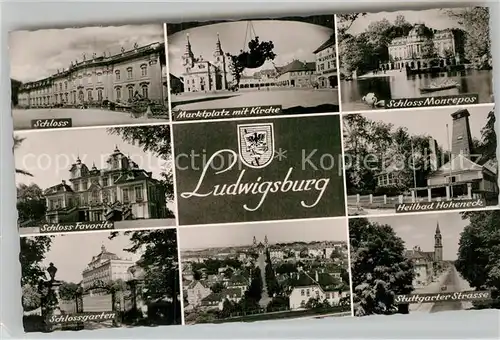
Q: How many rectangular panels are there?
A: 9